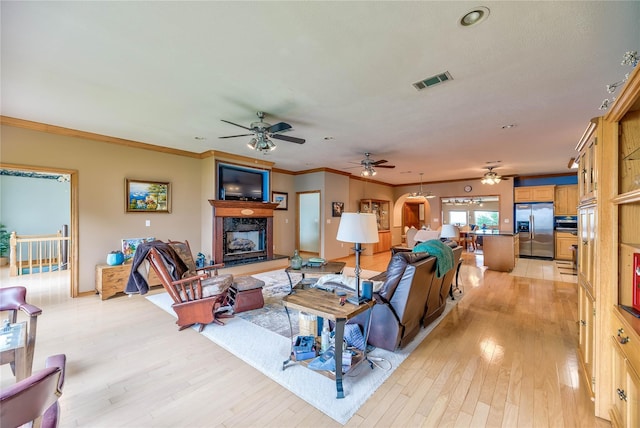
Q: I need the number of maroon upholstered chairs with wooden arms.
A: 2